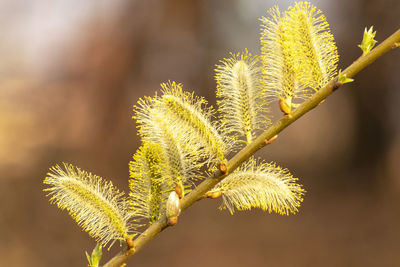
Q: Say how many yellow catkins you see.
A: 8